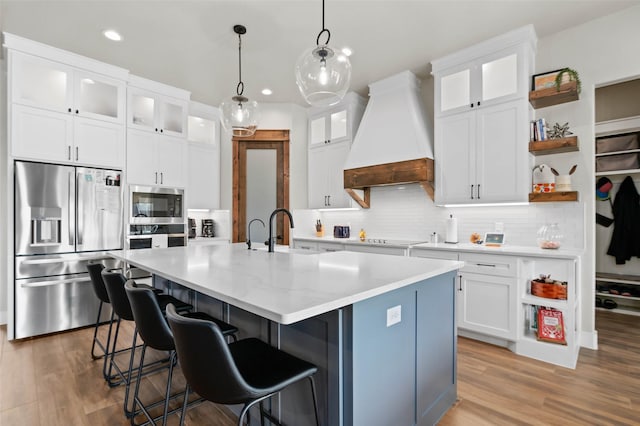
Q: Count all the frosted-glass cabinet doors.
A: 9